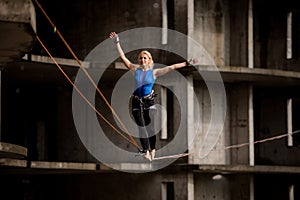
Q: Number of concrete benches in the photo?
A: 0